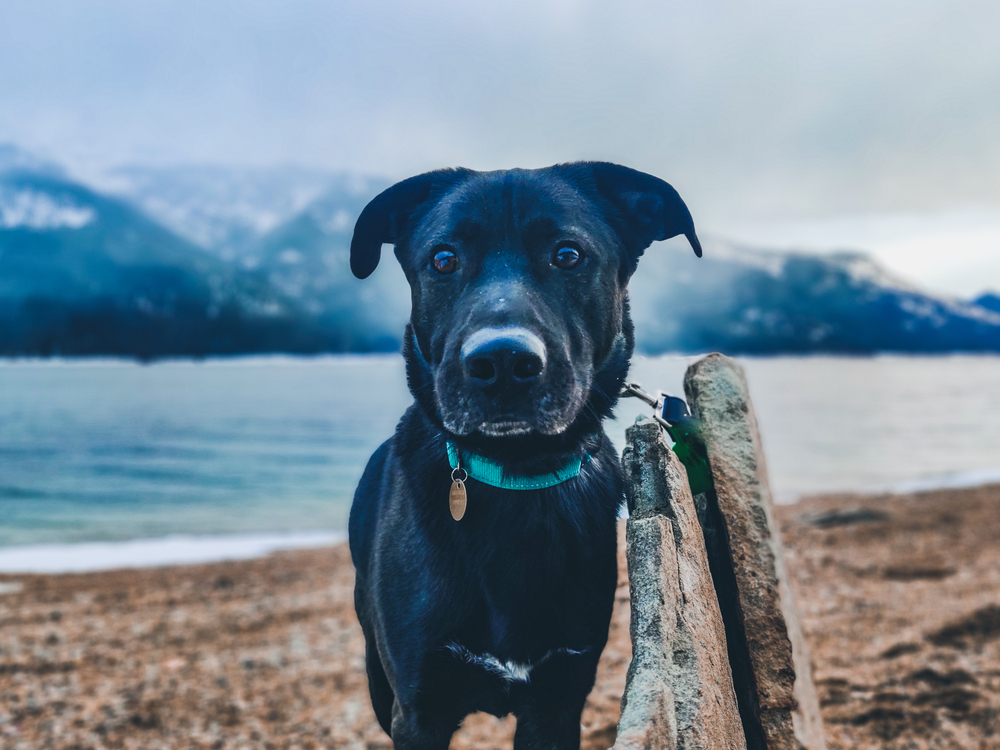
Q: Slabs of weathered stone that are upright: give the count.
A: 2